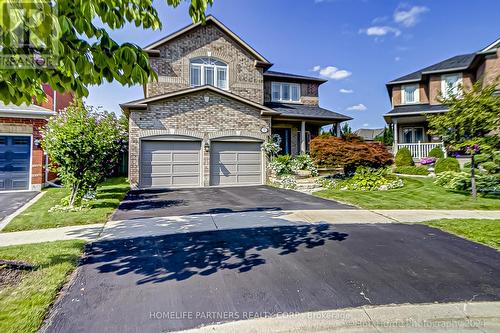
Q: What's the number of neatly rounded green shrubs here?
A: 3